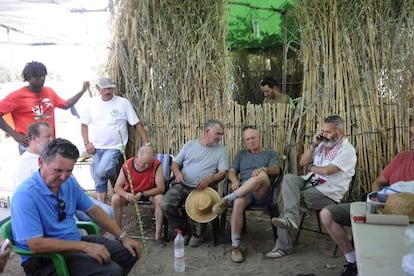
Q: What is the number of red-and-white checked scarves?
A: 1